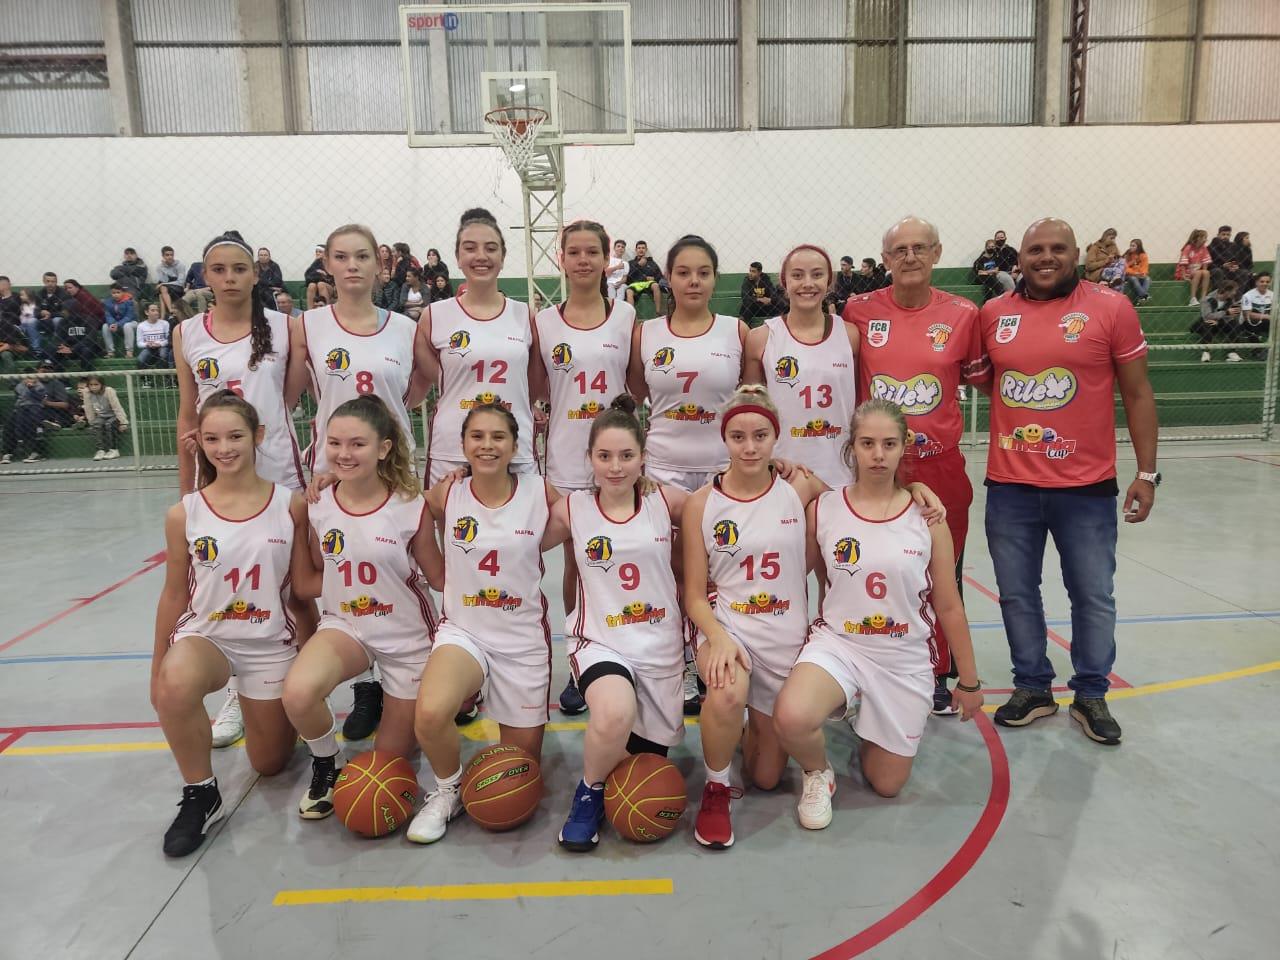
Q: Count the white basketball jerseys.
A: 12